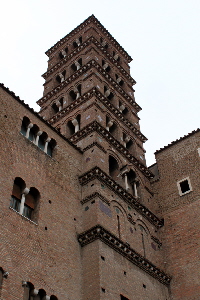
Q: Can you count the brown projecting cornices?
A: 7